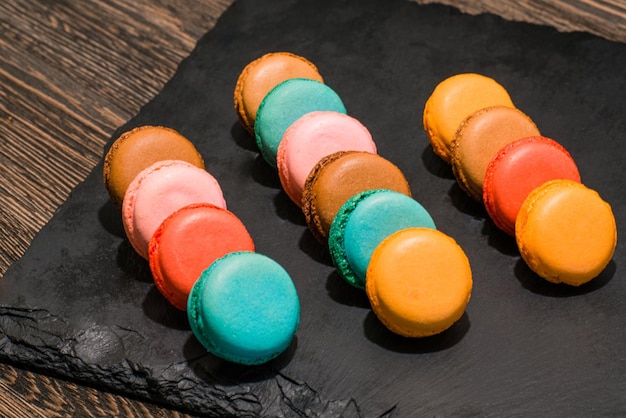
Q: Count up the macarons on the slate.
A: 14